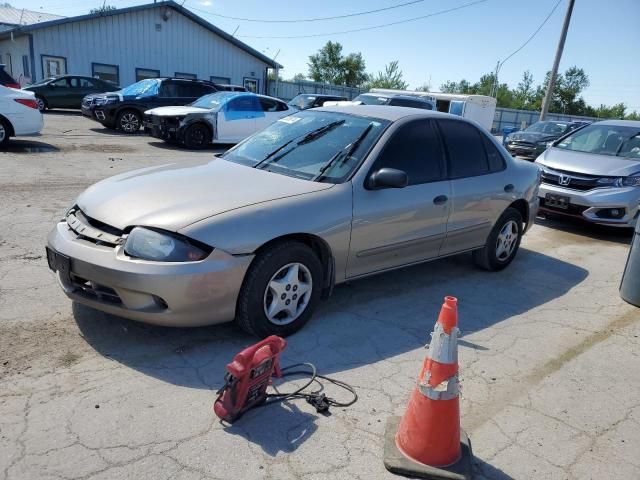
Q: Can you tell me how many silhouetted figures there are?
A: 0